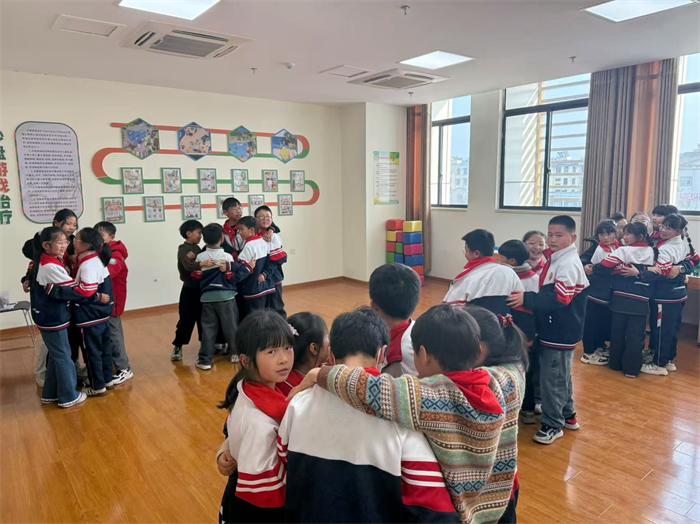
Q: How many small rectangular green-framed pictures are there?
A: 12